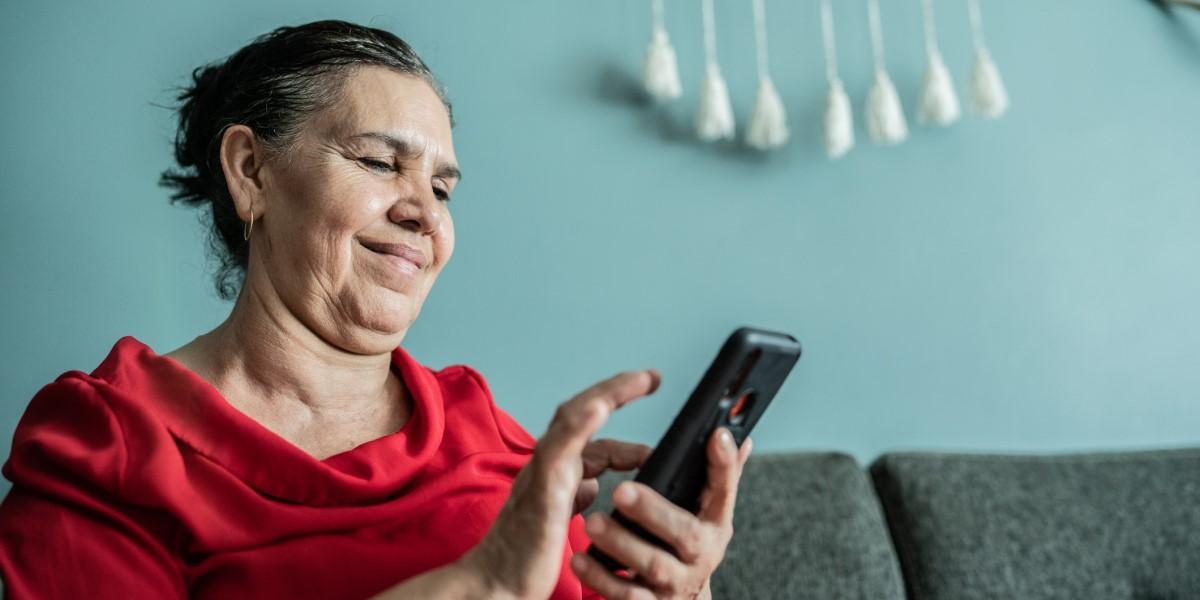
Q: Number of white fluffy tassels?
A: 7